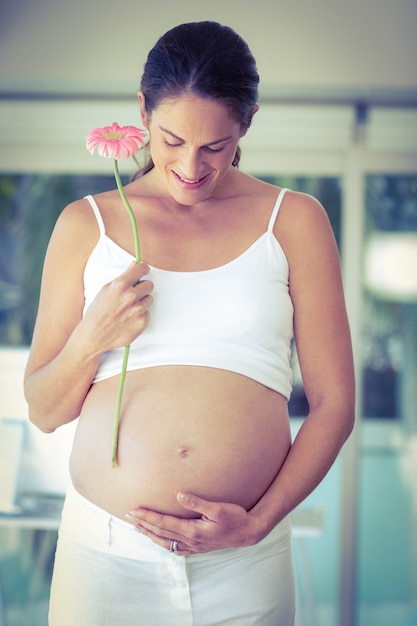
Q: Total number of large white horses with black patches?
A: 0